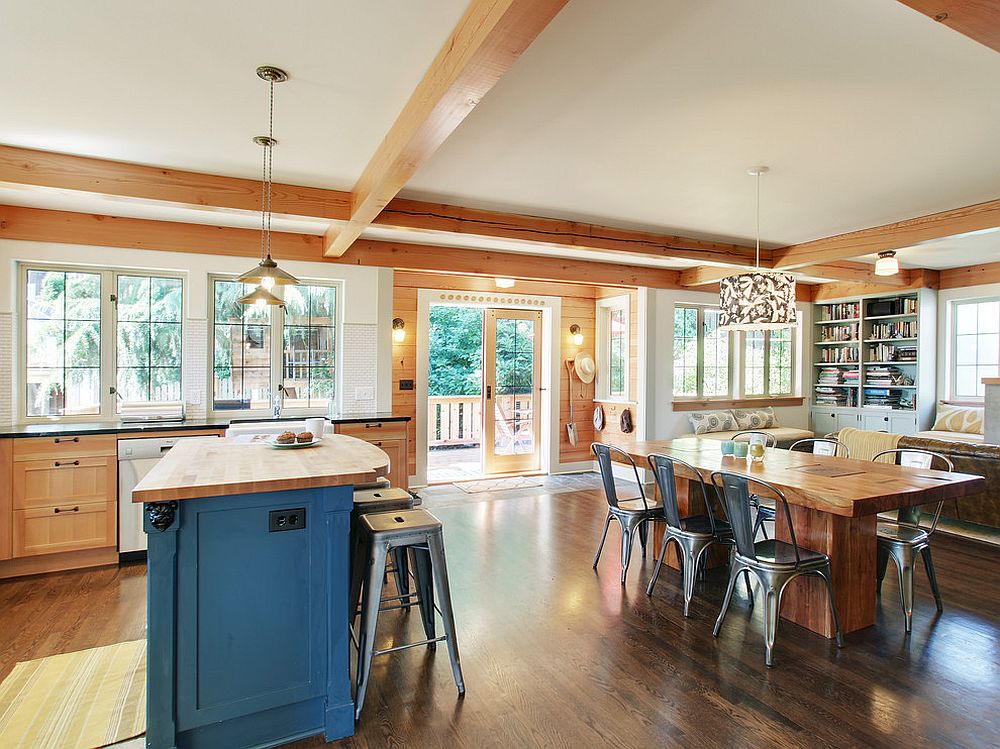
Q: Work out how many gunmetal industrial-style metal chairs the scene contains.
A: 6